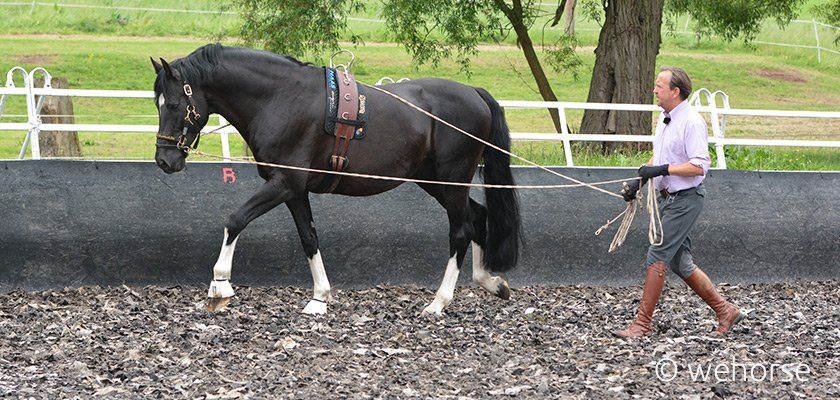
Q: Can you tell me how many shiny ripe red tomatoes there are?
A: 0